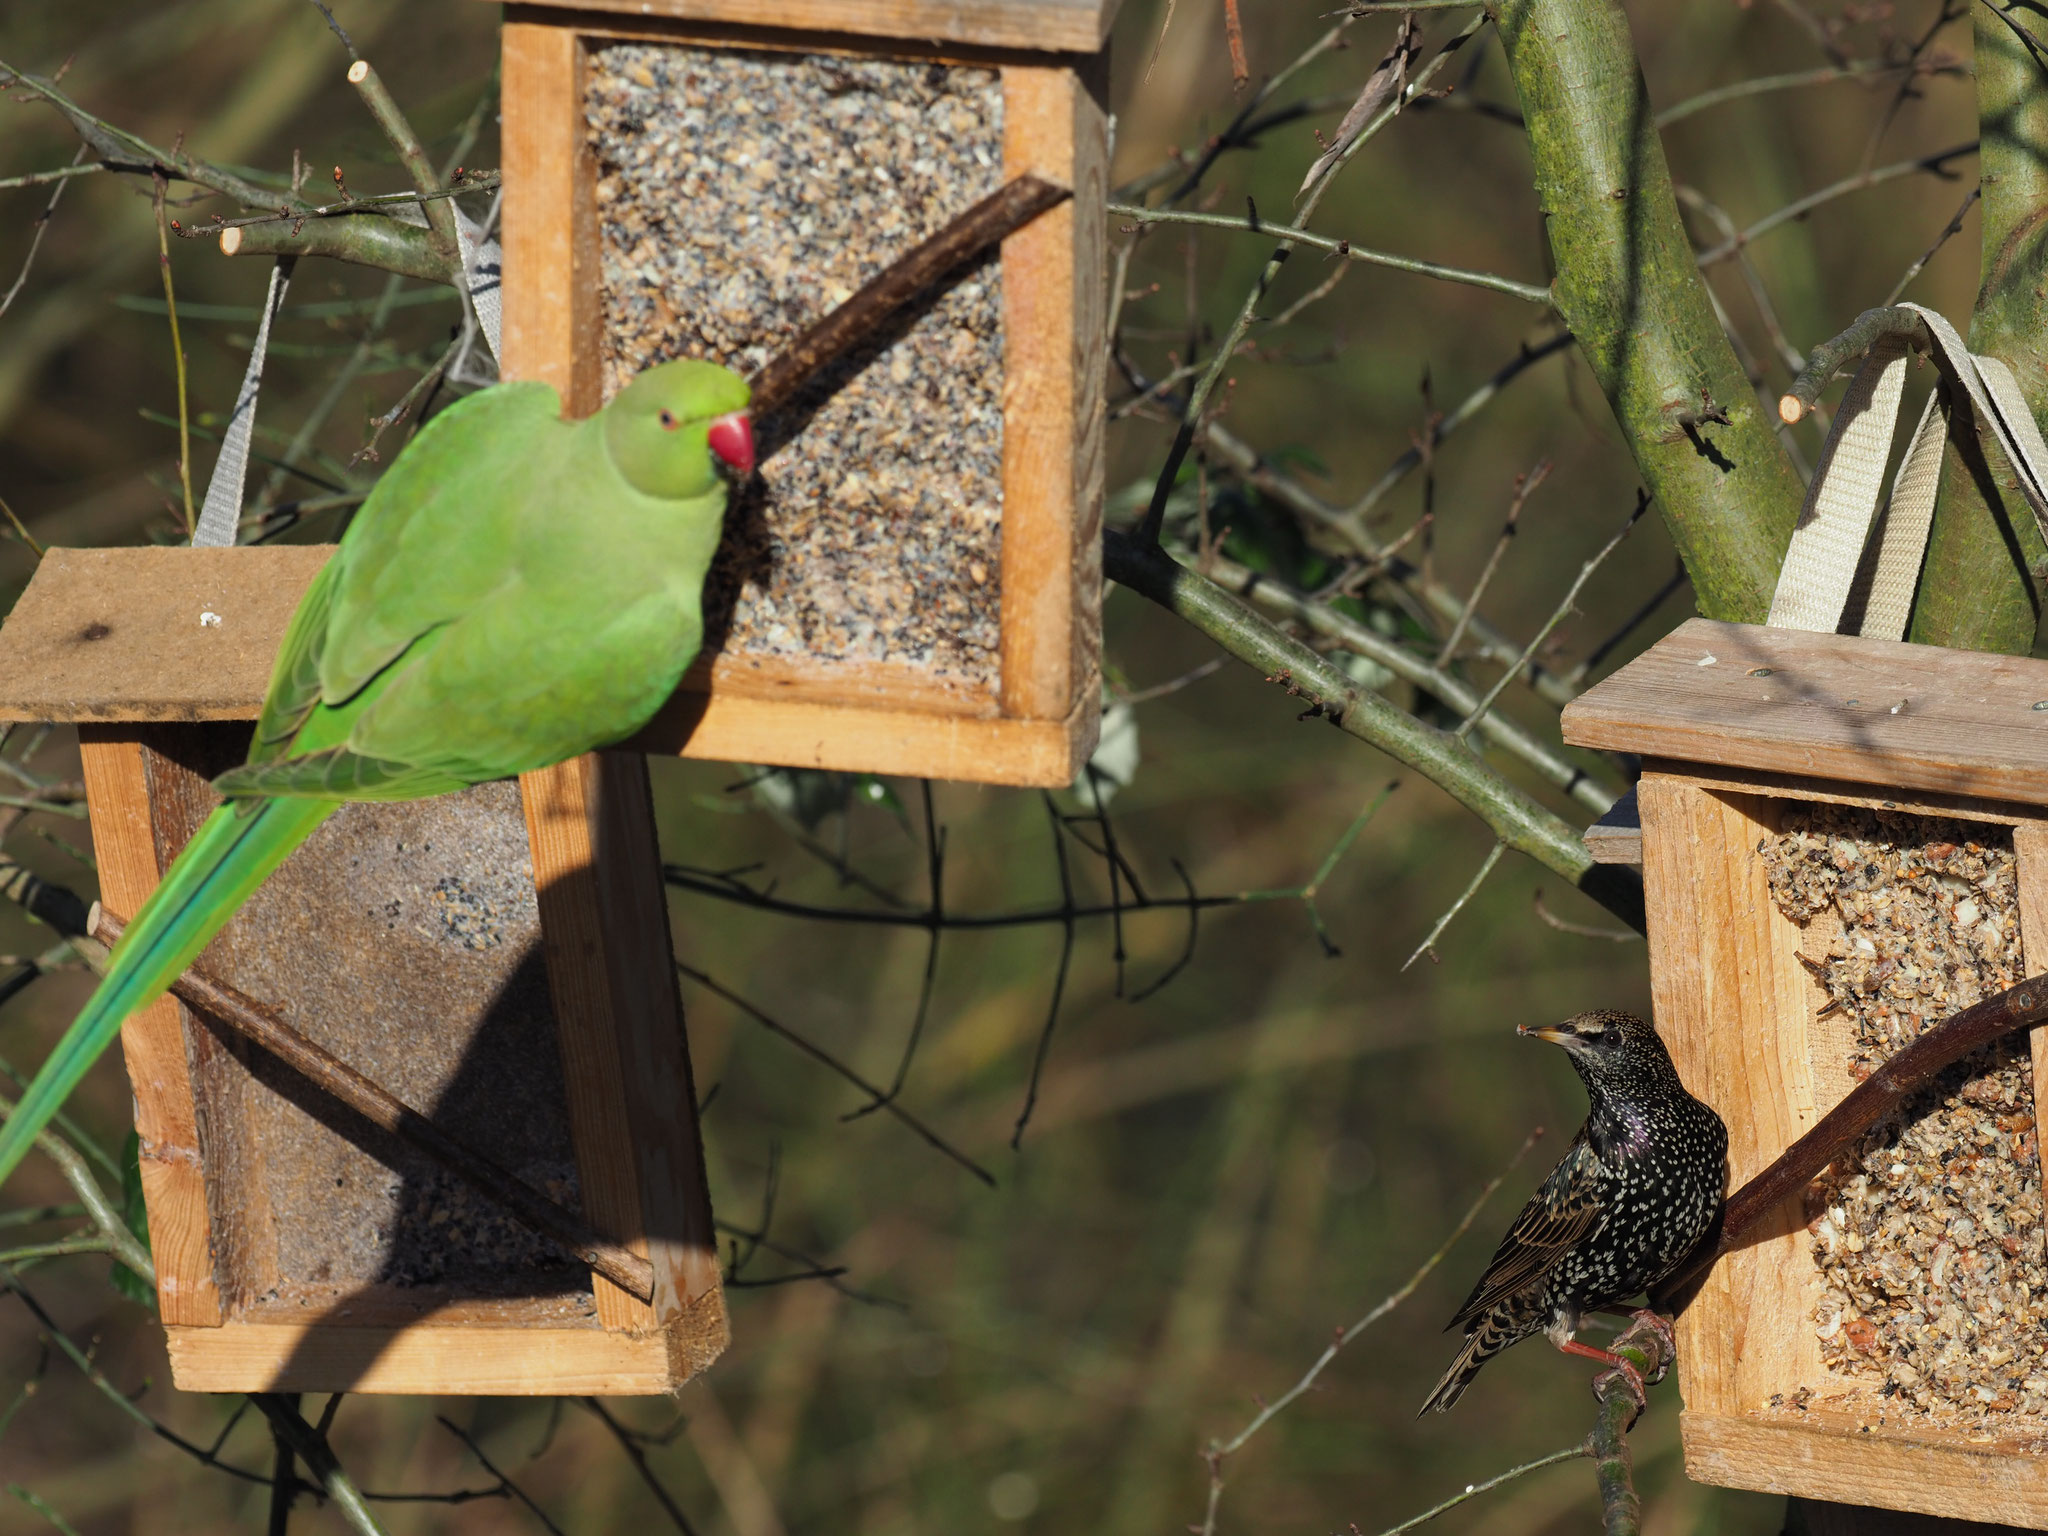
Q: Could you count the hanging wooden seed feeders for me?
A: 3